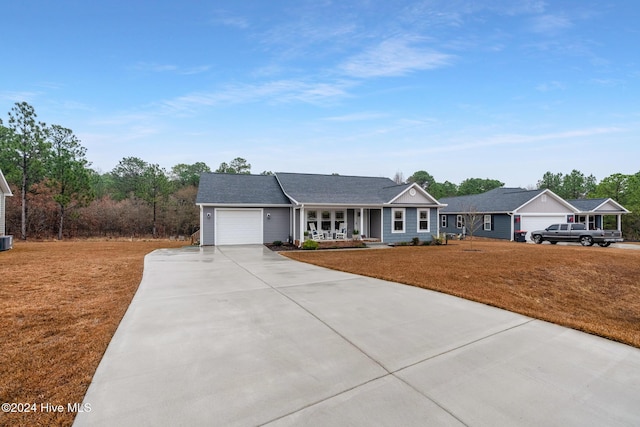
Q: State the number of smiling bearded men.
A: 0